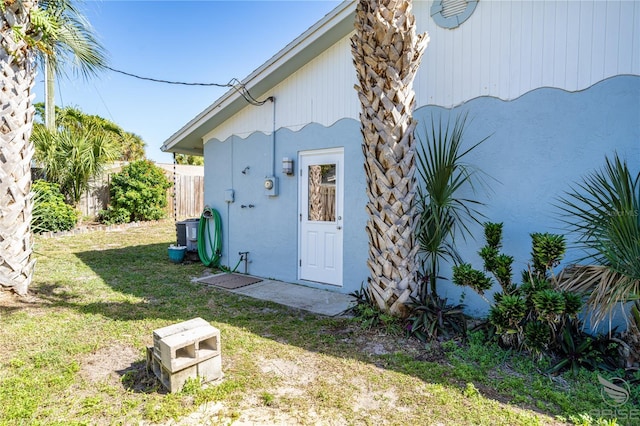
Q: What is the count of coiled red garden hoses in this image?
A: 0